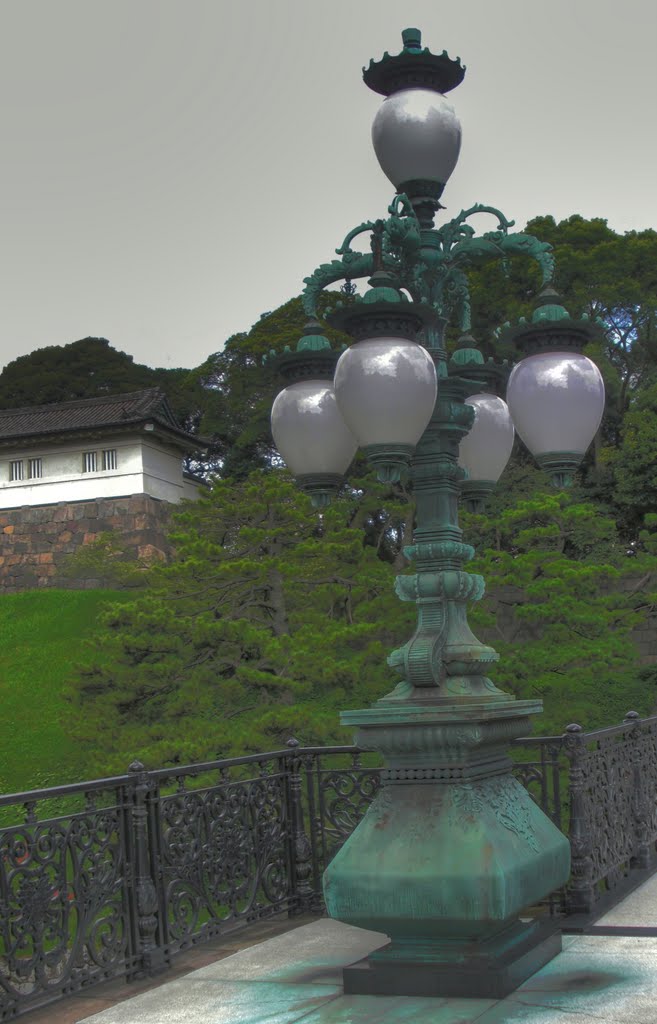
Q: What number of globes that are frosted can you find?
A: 5